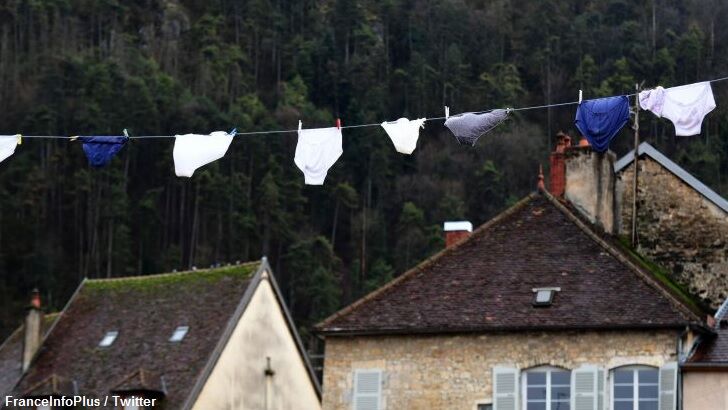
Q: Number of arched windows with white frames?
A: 2